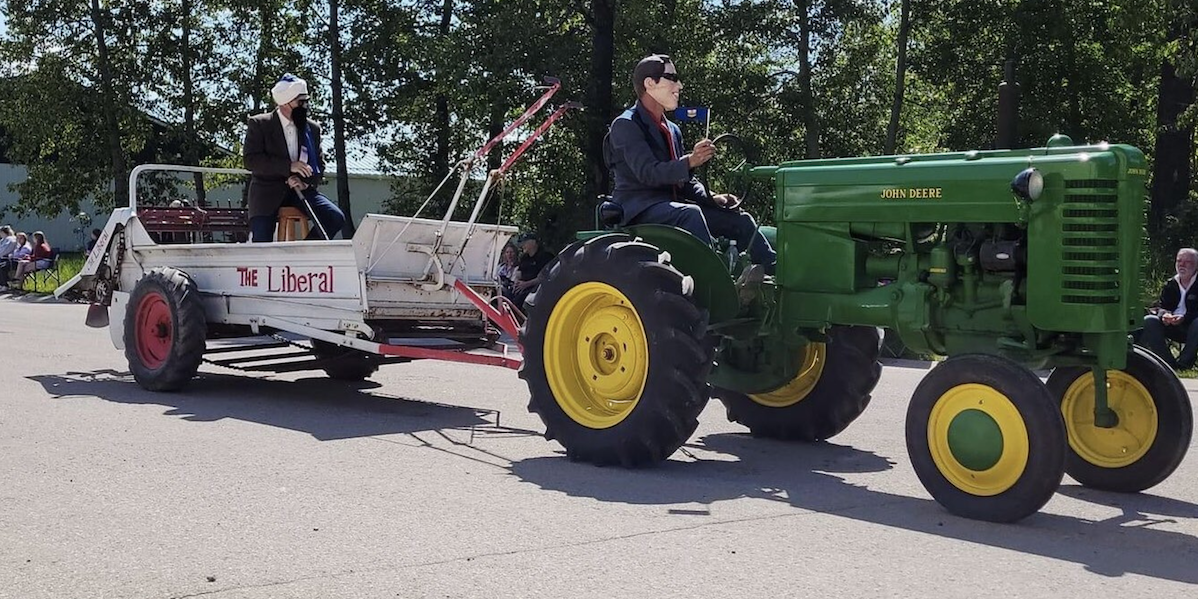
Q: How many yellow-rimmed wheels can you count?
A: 4